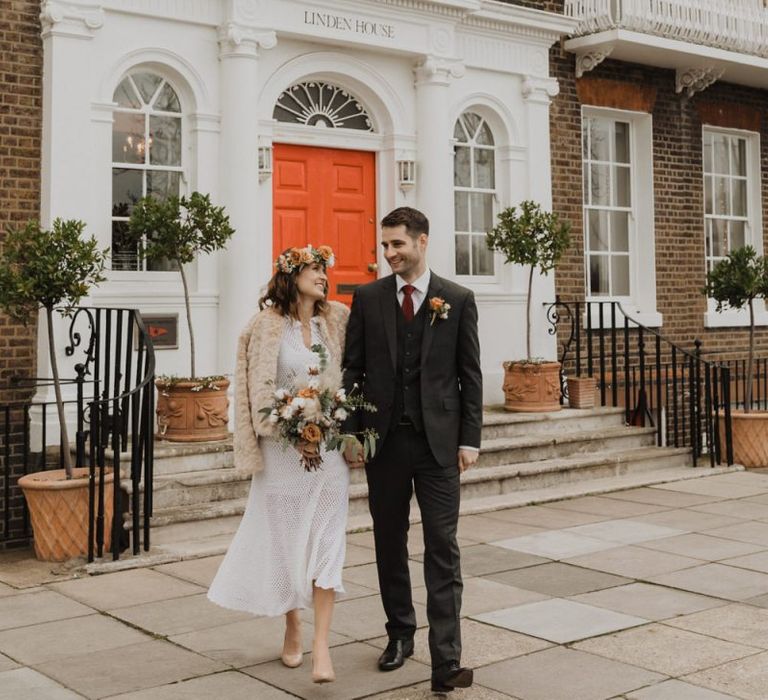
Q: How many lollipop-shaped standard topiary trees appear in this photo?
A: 4